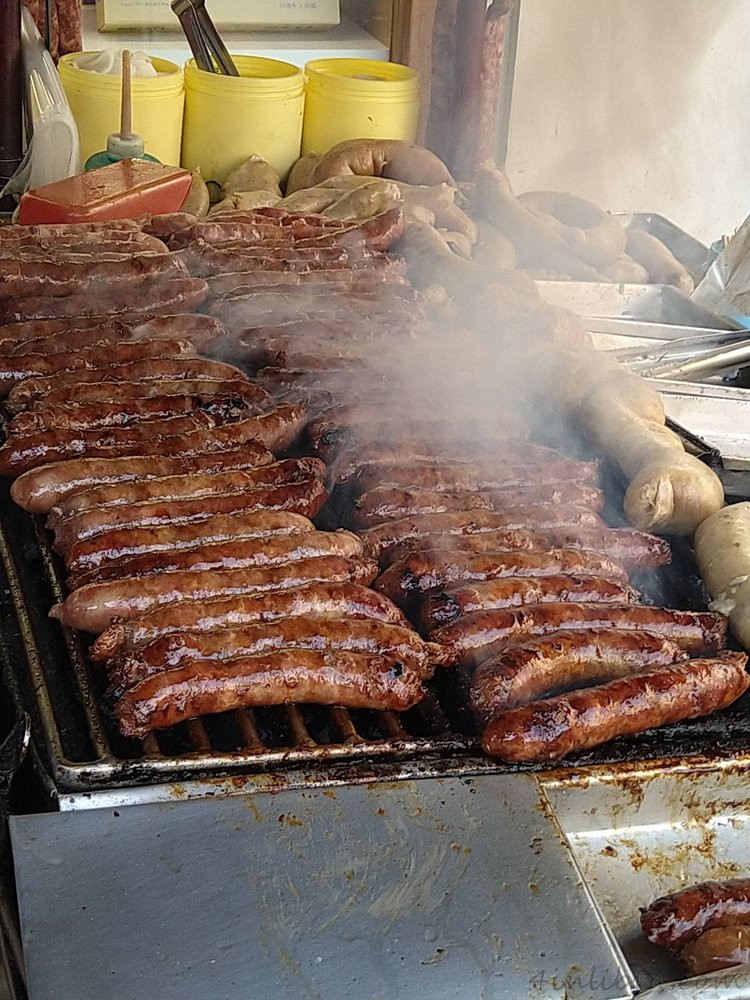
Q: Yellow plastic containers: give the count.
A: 3